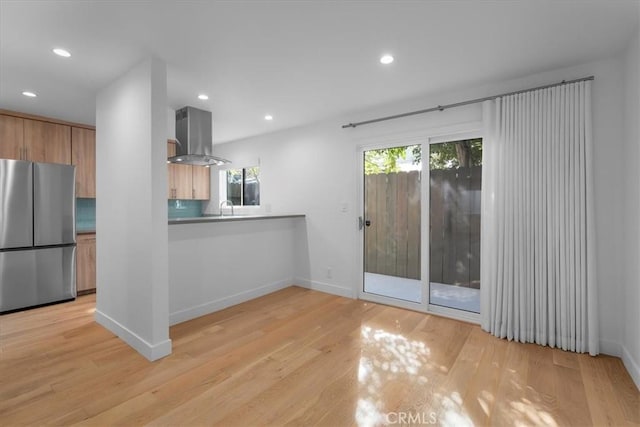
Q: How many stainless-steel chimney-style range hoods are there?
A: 1